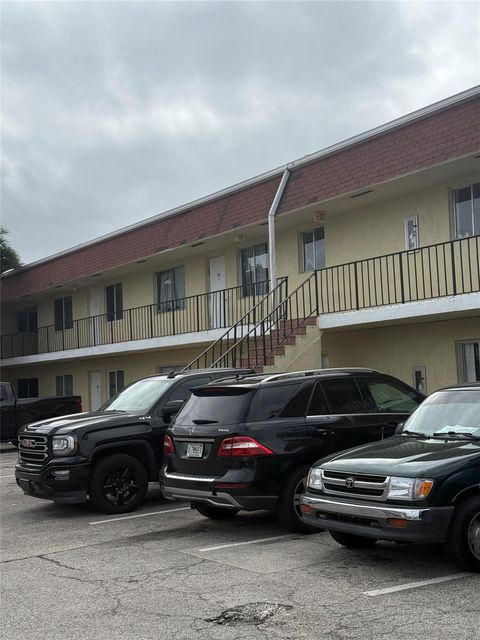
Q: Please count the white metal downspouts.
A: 1